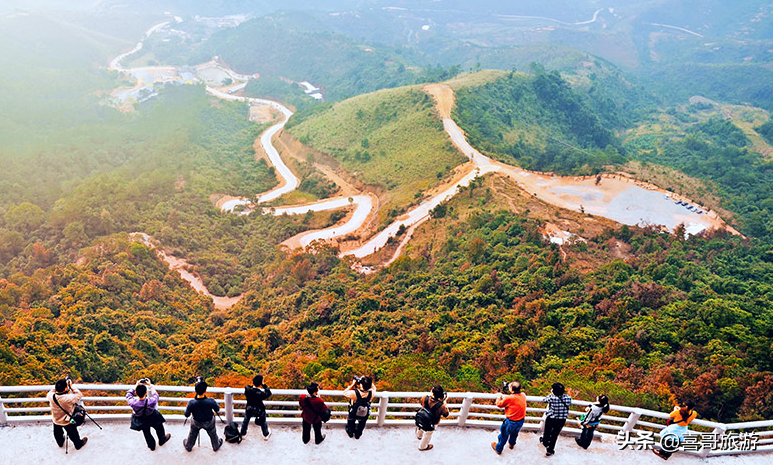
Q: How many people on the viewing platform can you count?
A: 11